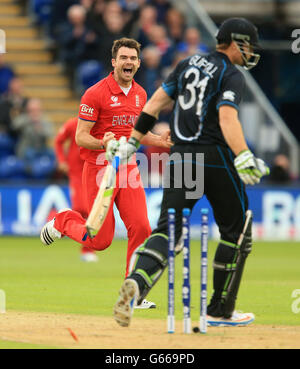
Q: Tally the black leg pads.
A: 2